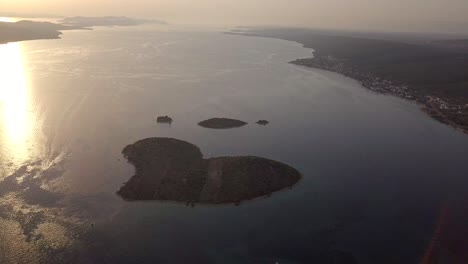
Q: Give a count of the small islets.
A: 3